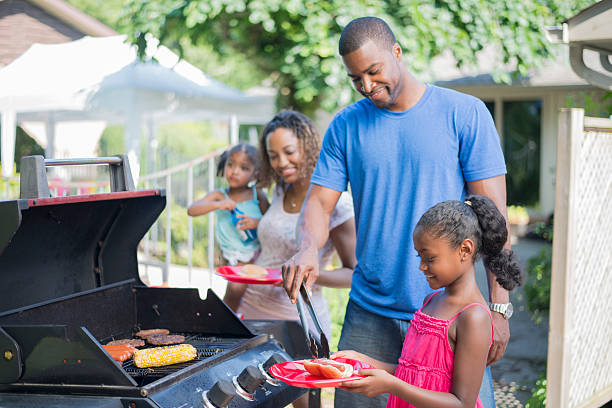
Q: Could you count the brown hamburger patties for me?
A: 3